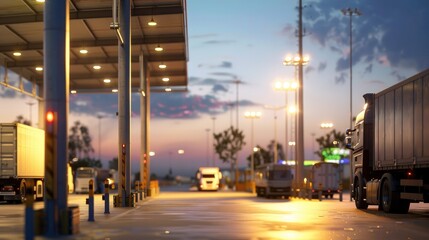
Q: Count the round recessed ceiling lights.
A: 13